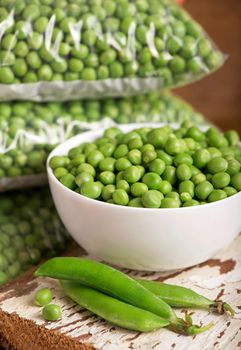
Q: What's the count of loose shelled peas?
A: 2